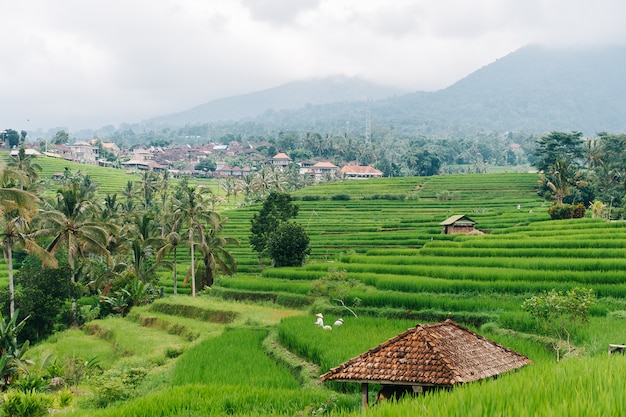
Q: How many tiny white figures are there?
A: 3